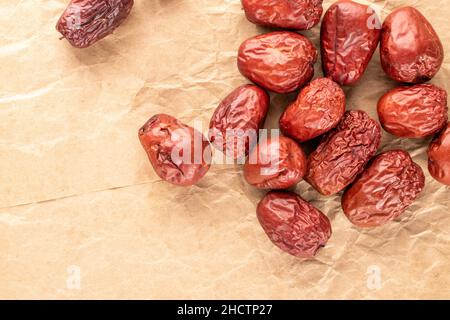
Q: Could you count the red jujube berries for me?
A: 14